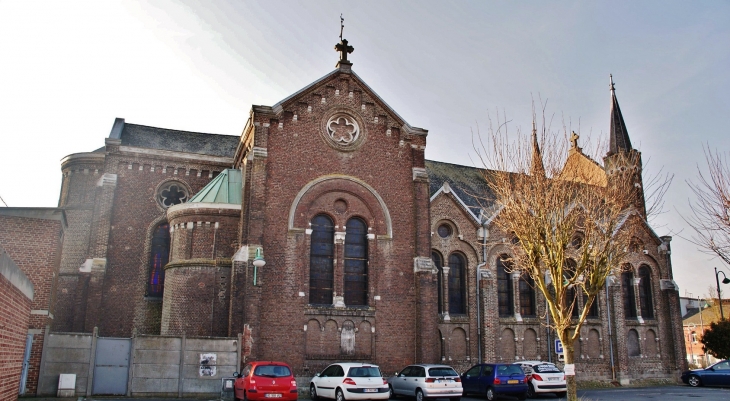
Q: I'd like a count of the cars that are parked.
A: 6